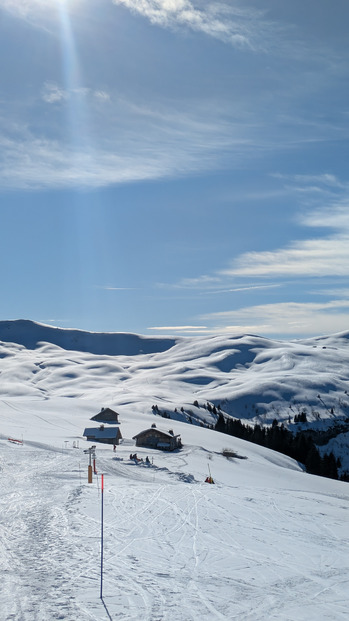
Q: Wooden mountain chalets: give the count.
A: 3